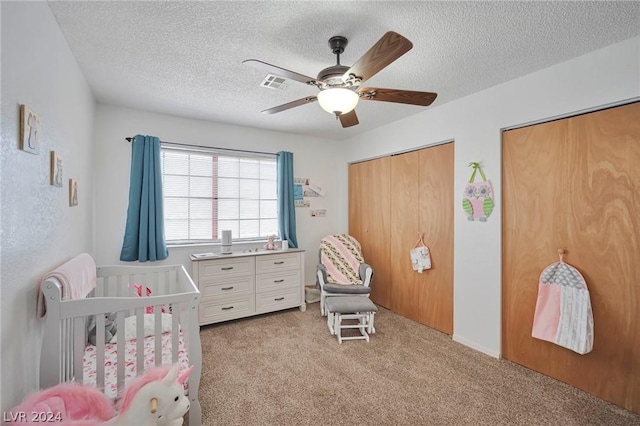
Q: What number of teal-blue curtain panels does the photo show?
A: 2